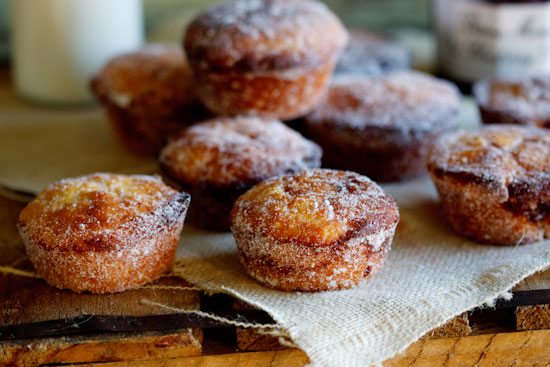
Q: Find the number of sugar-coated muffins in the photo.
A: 9